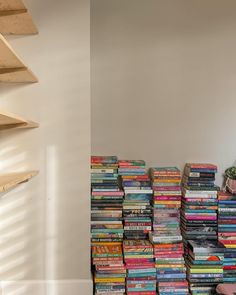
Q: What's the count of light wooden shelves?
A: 4